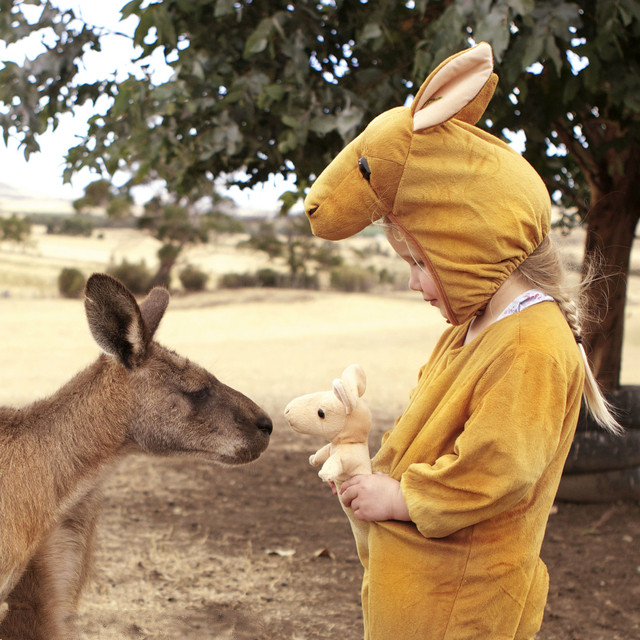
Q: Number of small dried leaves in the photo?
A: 2